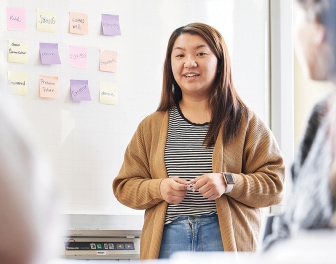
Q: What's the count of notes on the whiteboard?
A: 12